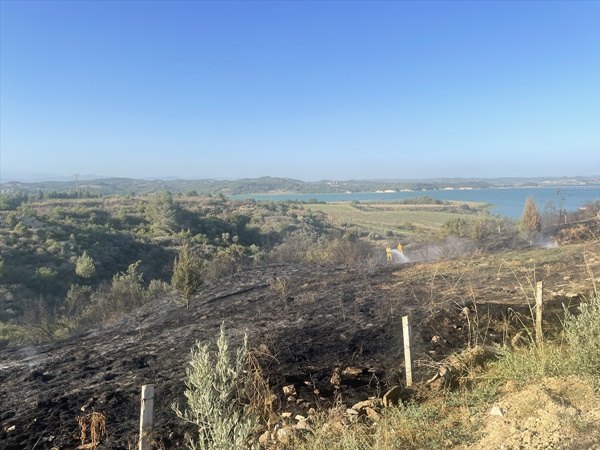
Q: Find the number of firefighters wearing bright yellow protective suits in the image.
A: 2